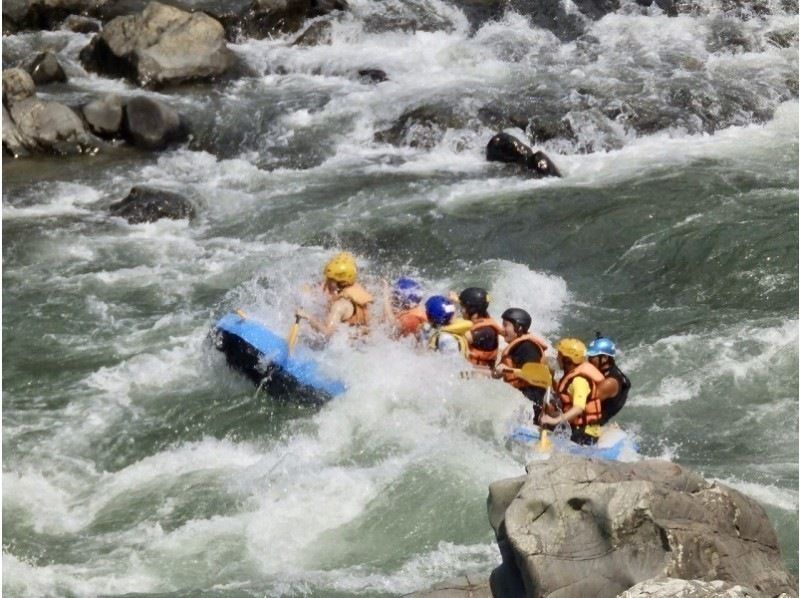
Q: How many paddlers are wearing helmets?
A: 7